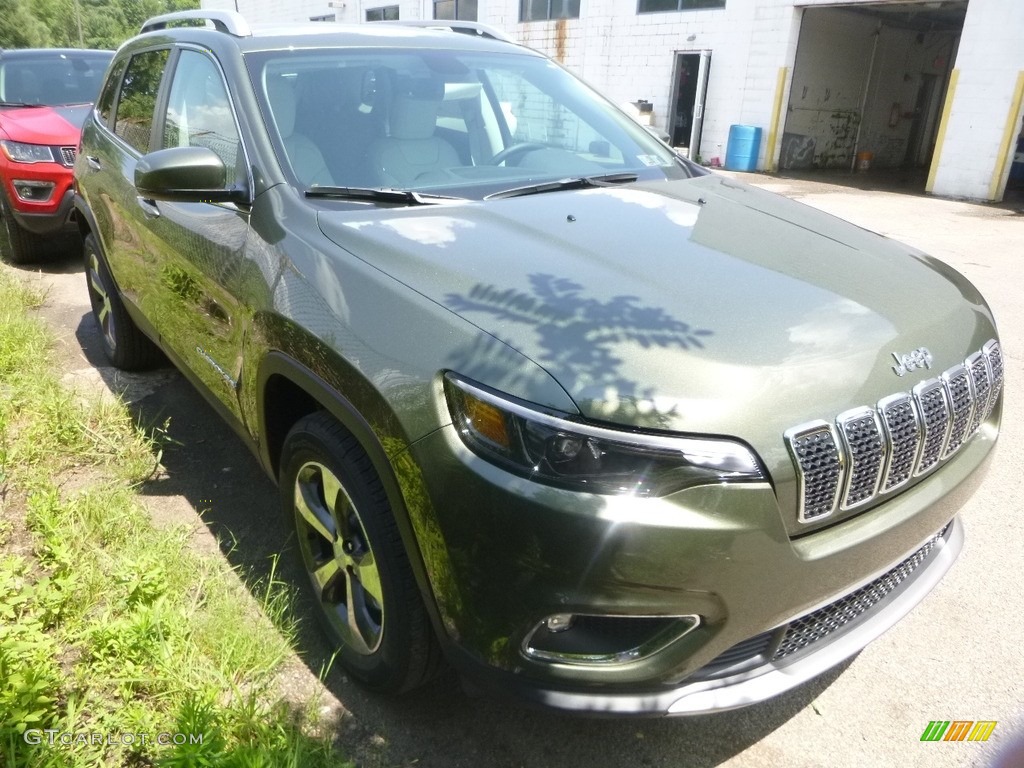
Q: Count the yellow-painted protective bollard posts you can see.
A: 3